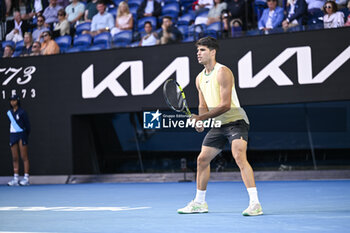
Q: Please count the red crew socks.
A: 0